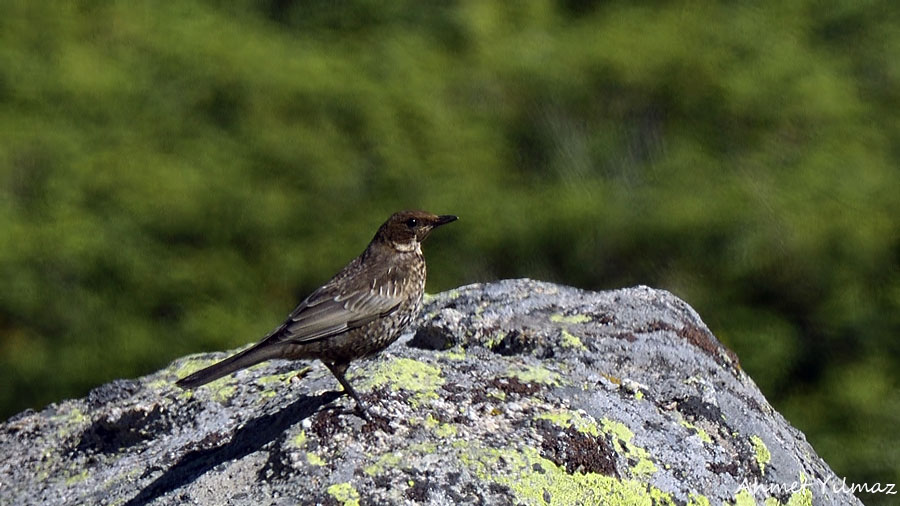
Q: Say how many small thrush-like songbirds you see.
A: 1